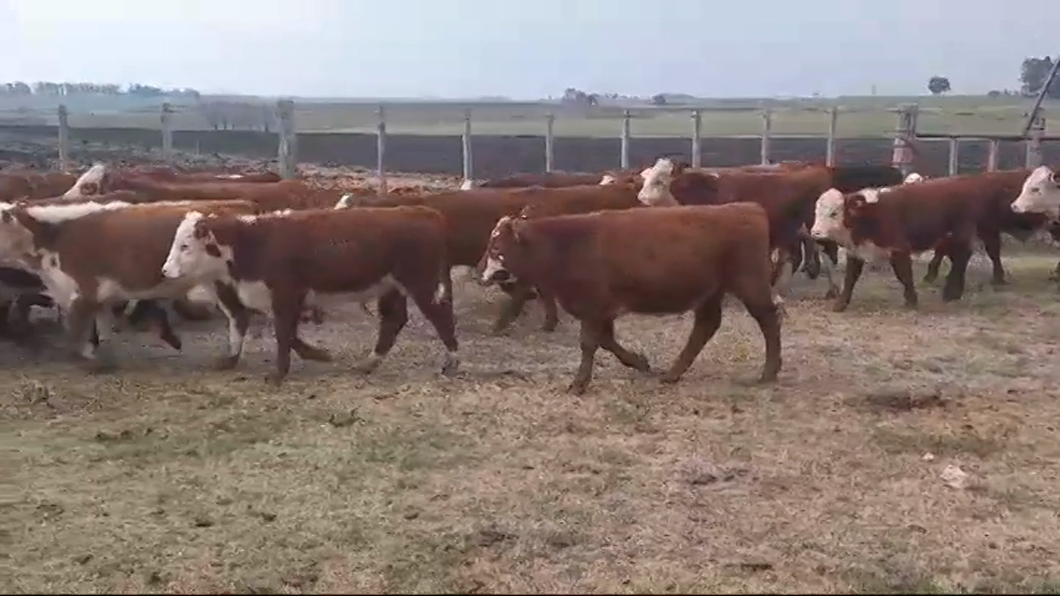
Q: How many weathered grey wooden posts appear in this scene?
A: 14